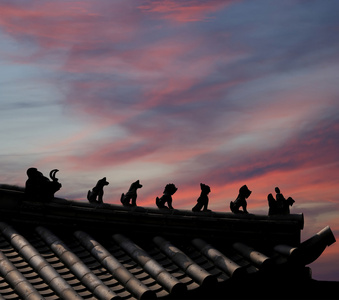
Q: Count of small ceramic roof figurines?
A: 7